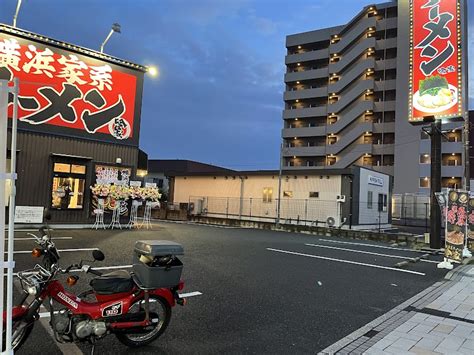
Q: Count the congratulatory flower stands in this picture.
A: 4